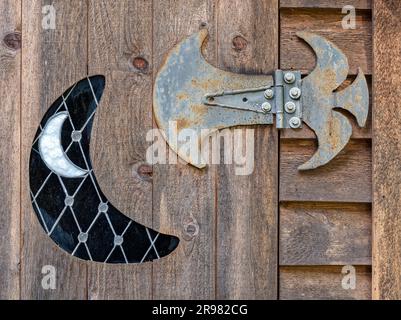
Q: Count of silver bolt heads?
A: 6